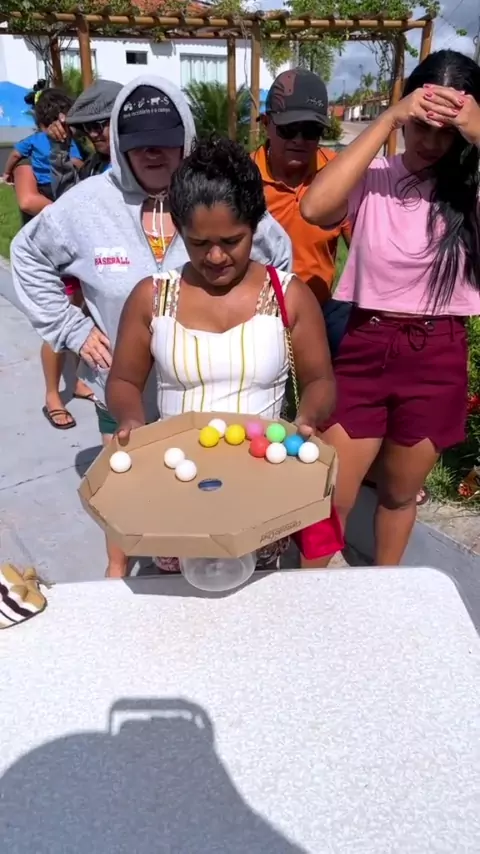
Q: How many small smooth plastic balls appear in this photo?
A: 12